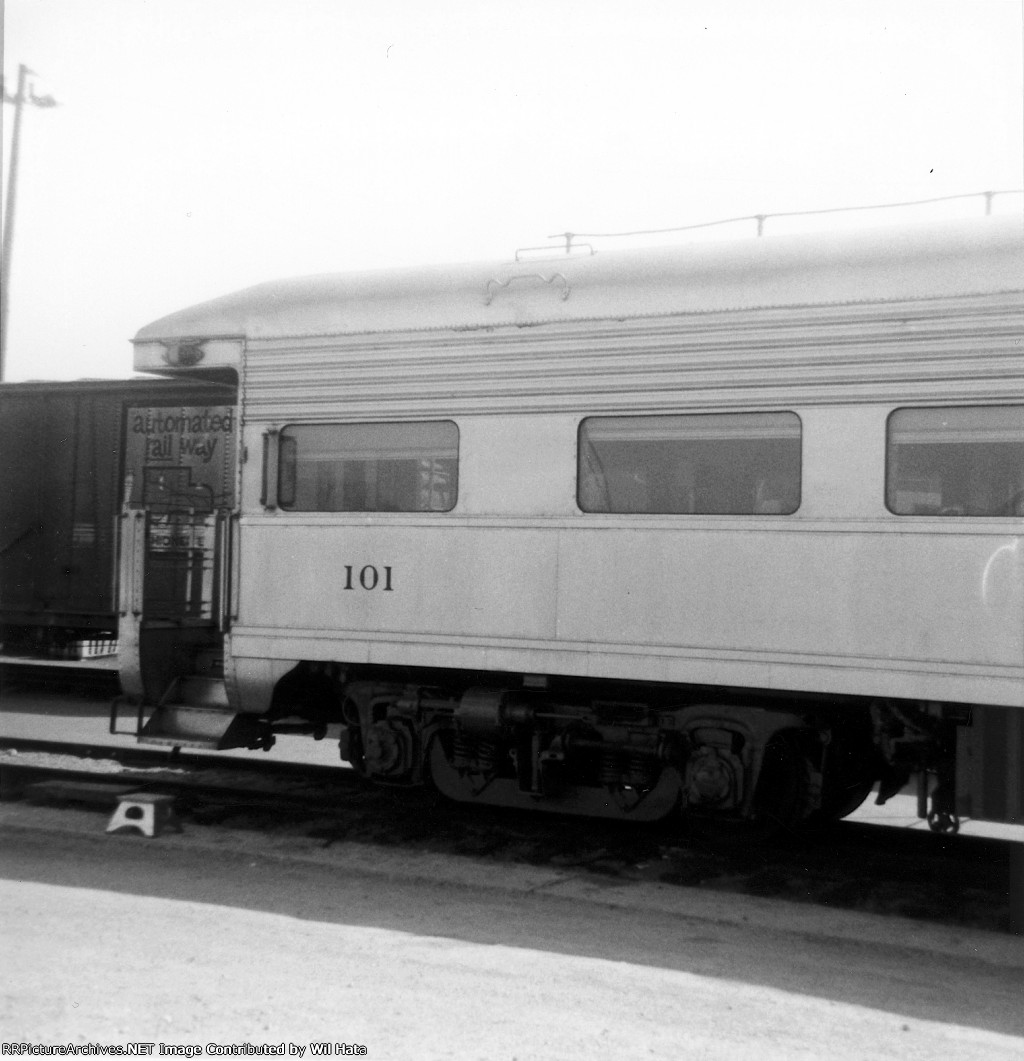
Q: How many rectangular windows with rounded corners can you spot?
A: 3